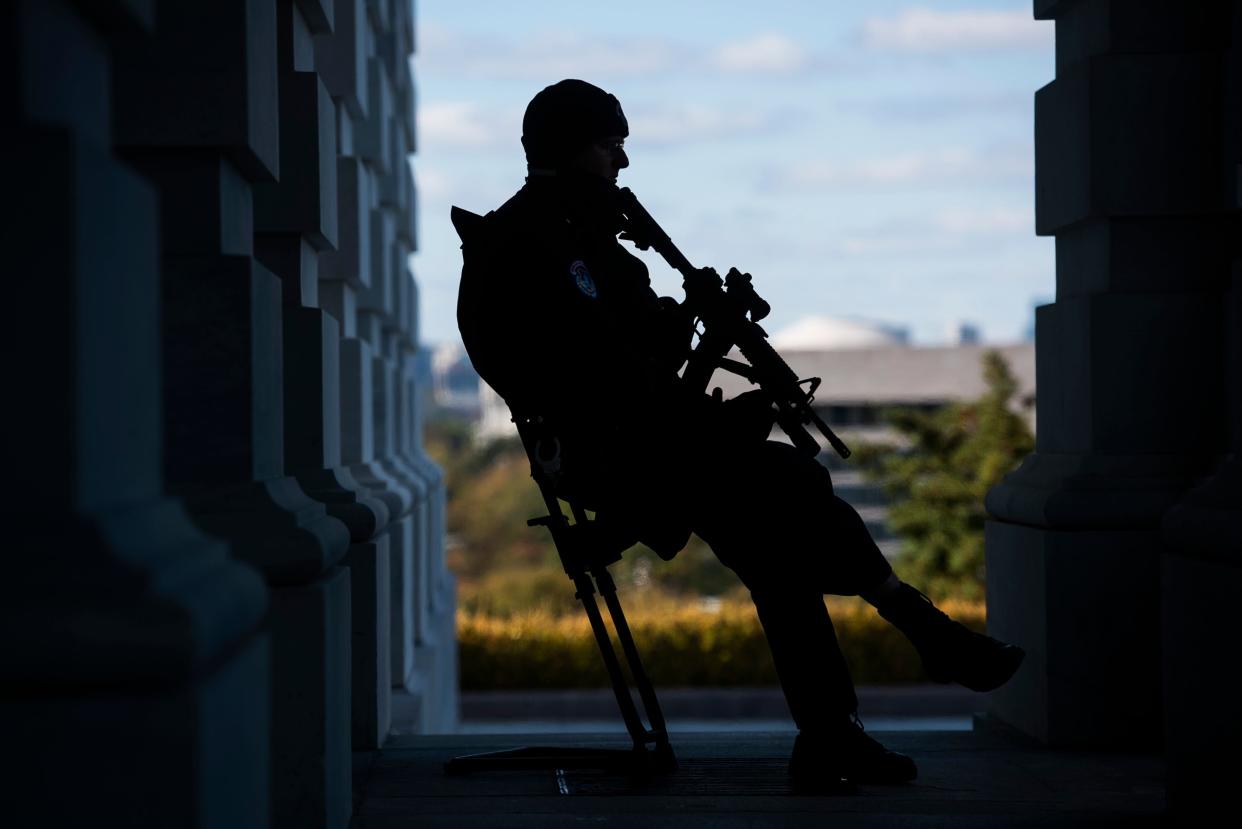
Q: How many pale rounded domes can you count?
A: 1